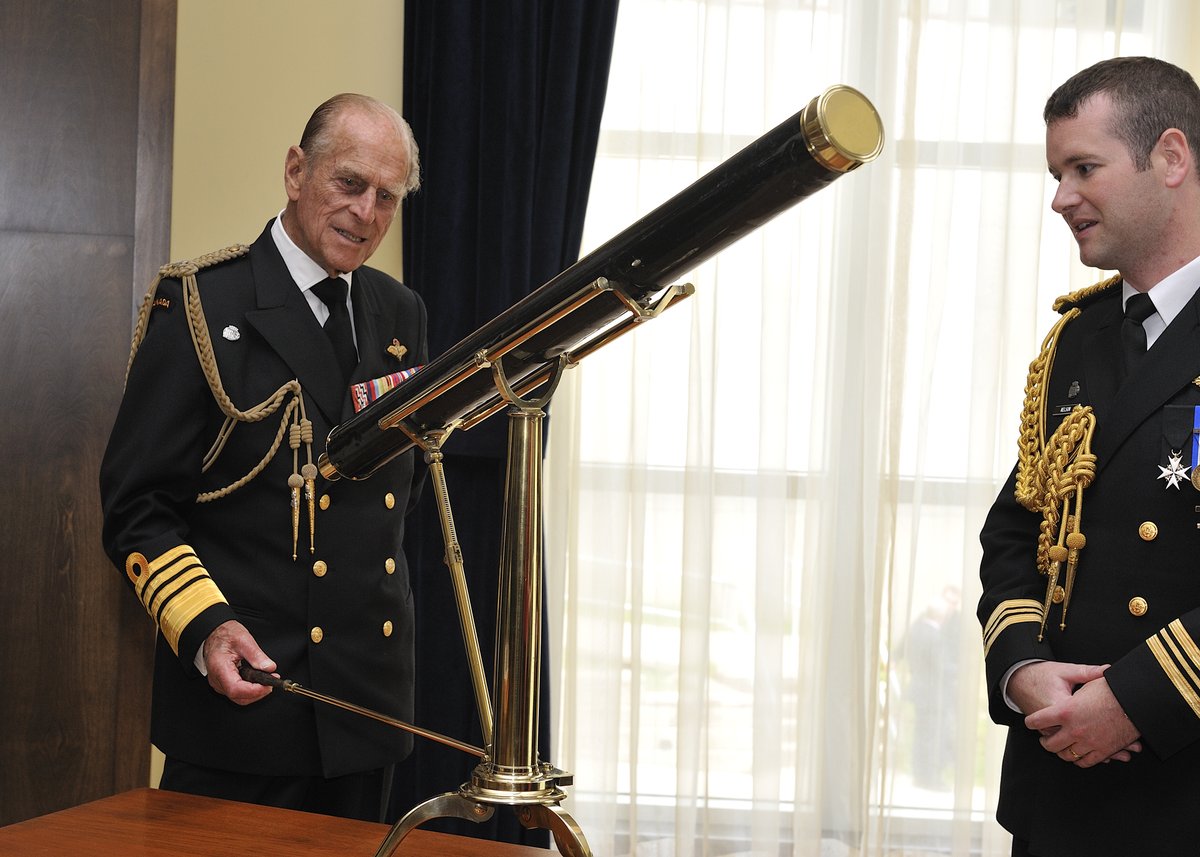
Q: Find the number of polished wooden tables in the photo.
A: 1